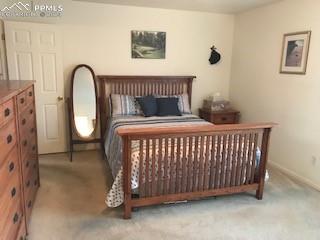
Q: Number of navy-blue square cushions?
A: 2